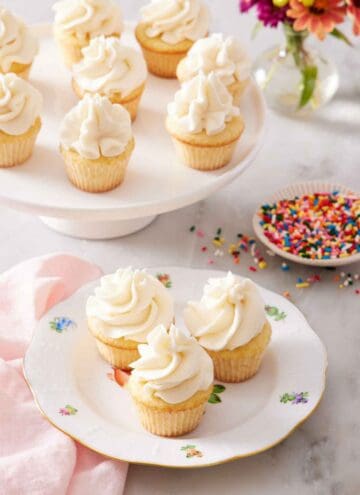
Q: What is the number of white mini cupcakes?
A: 11